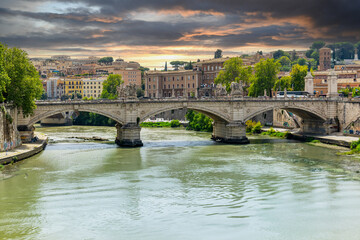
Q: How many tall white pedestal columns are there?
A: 2